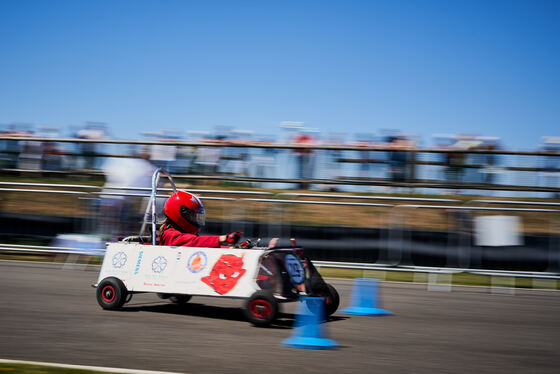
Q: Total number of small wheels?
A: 4